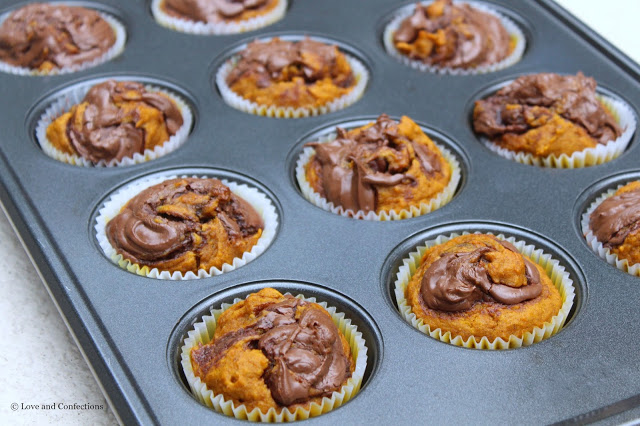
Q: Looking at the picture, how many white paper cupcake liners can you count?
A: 11